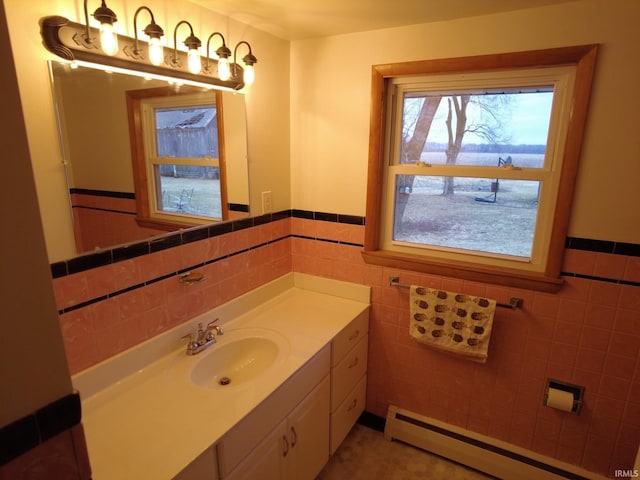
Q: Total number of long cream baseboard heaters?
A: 1